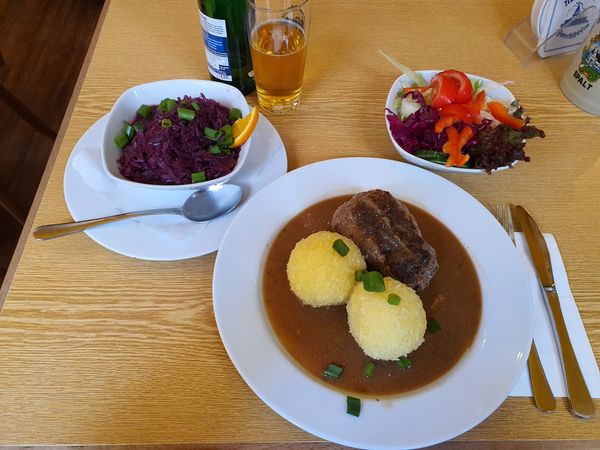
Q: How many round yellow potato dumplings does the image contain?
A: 2